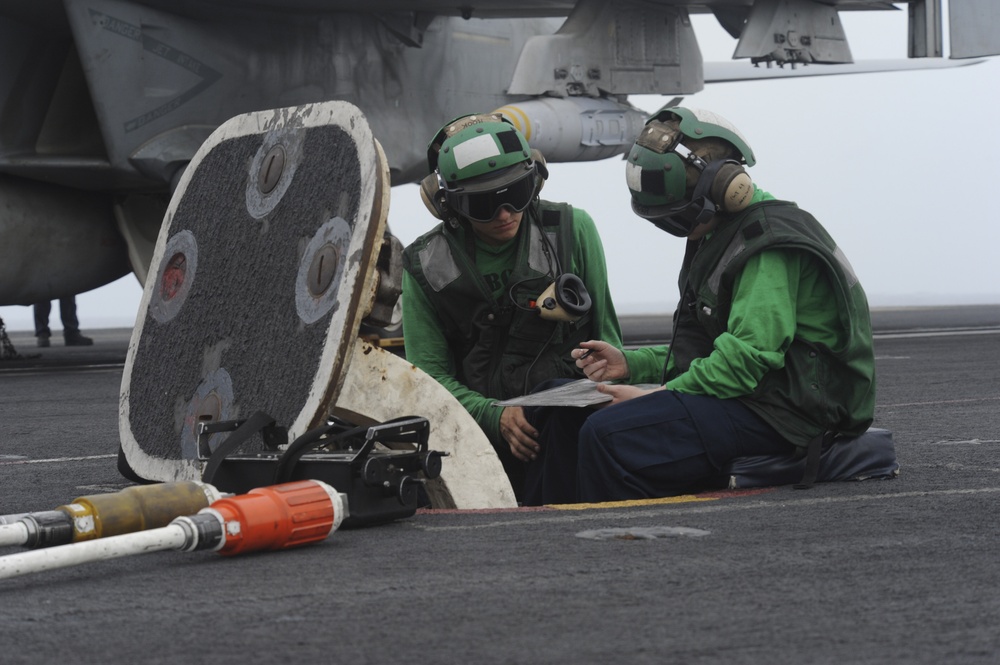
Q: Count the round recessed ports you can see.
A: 4